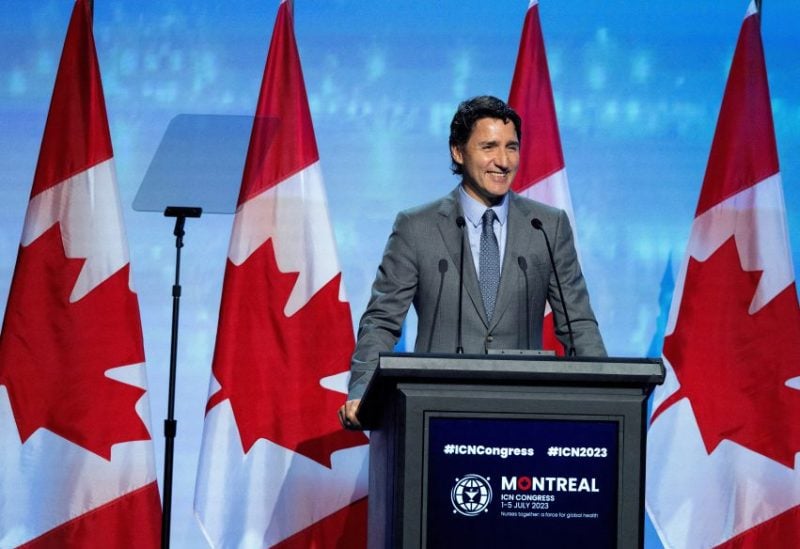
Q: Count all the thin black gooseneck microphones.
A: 2